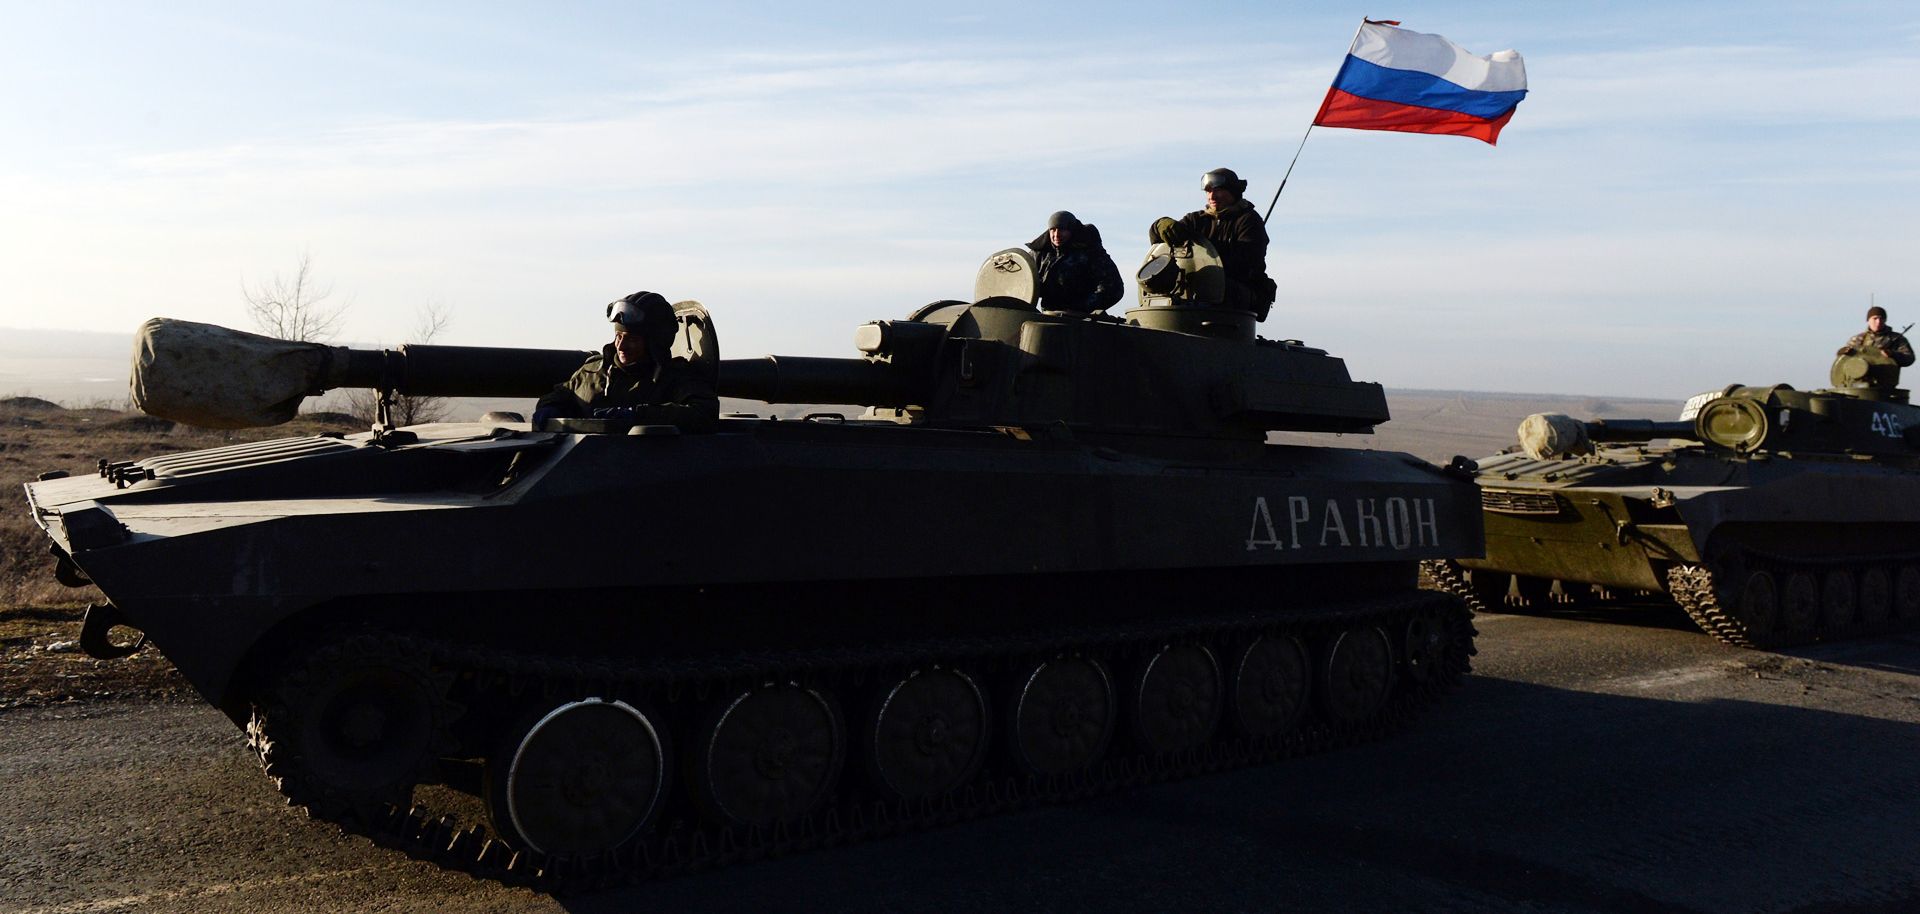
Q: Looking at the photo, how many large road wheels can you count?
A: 7